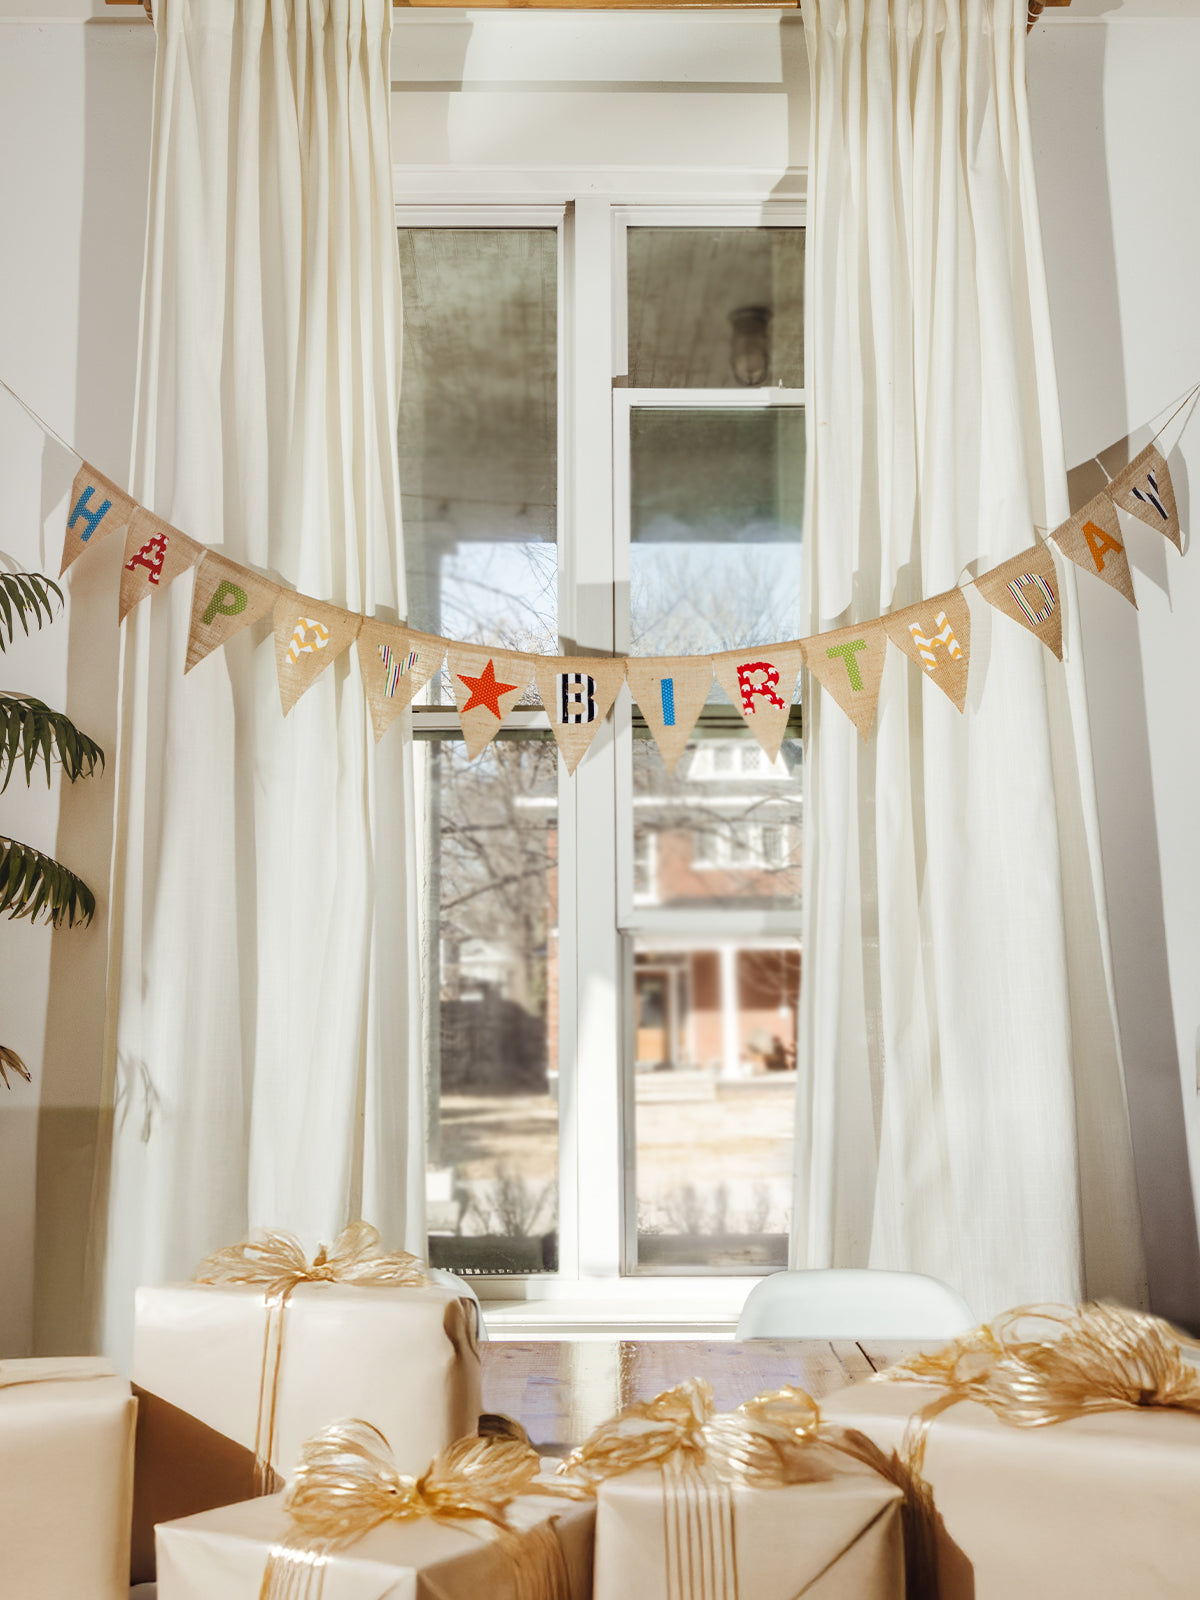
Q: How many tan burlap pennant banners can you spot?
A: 14